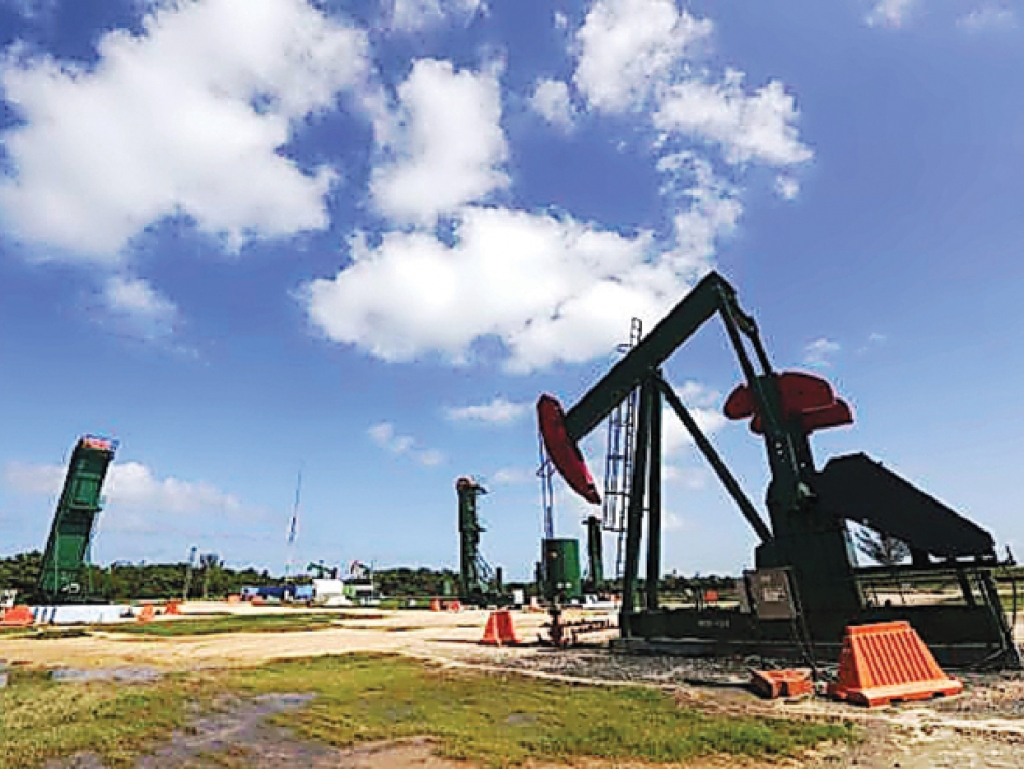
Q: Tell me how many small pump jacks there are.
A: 2